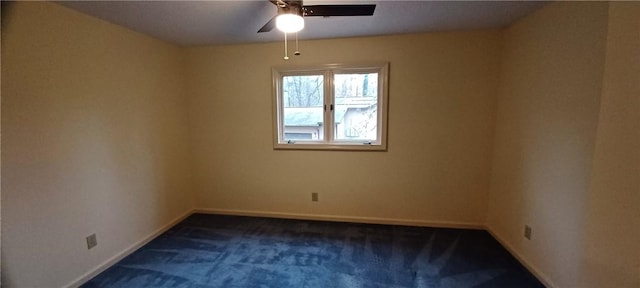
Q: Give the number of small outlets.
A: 3